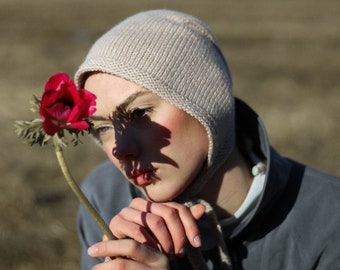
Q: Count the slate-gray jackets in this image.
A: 1